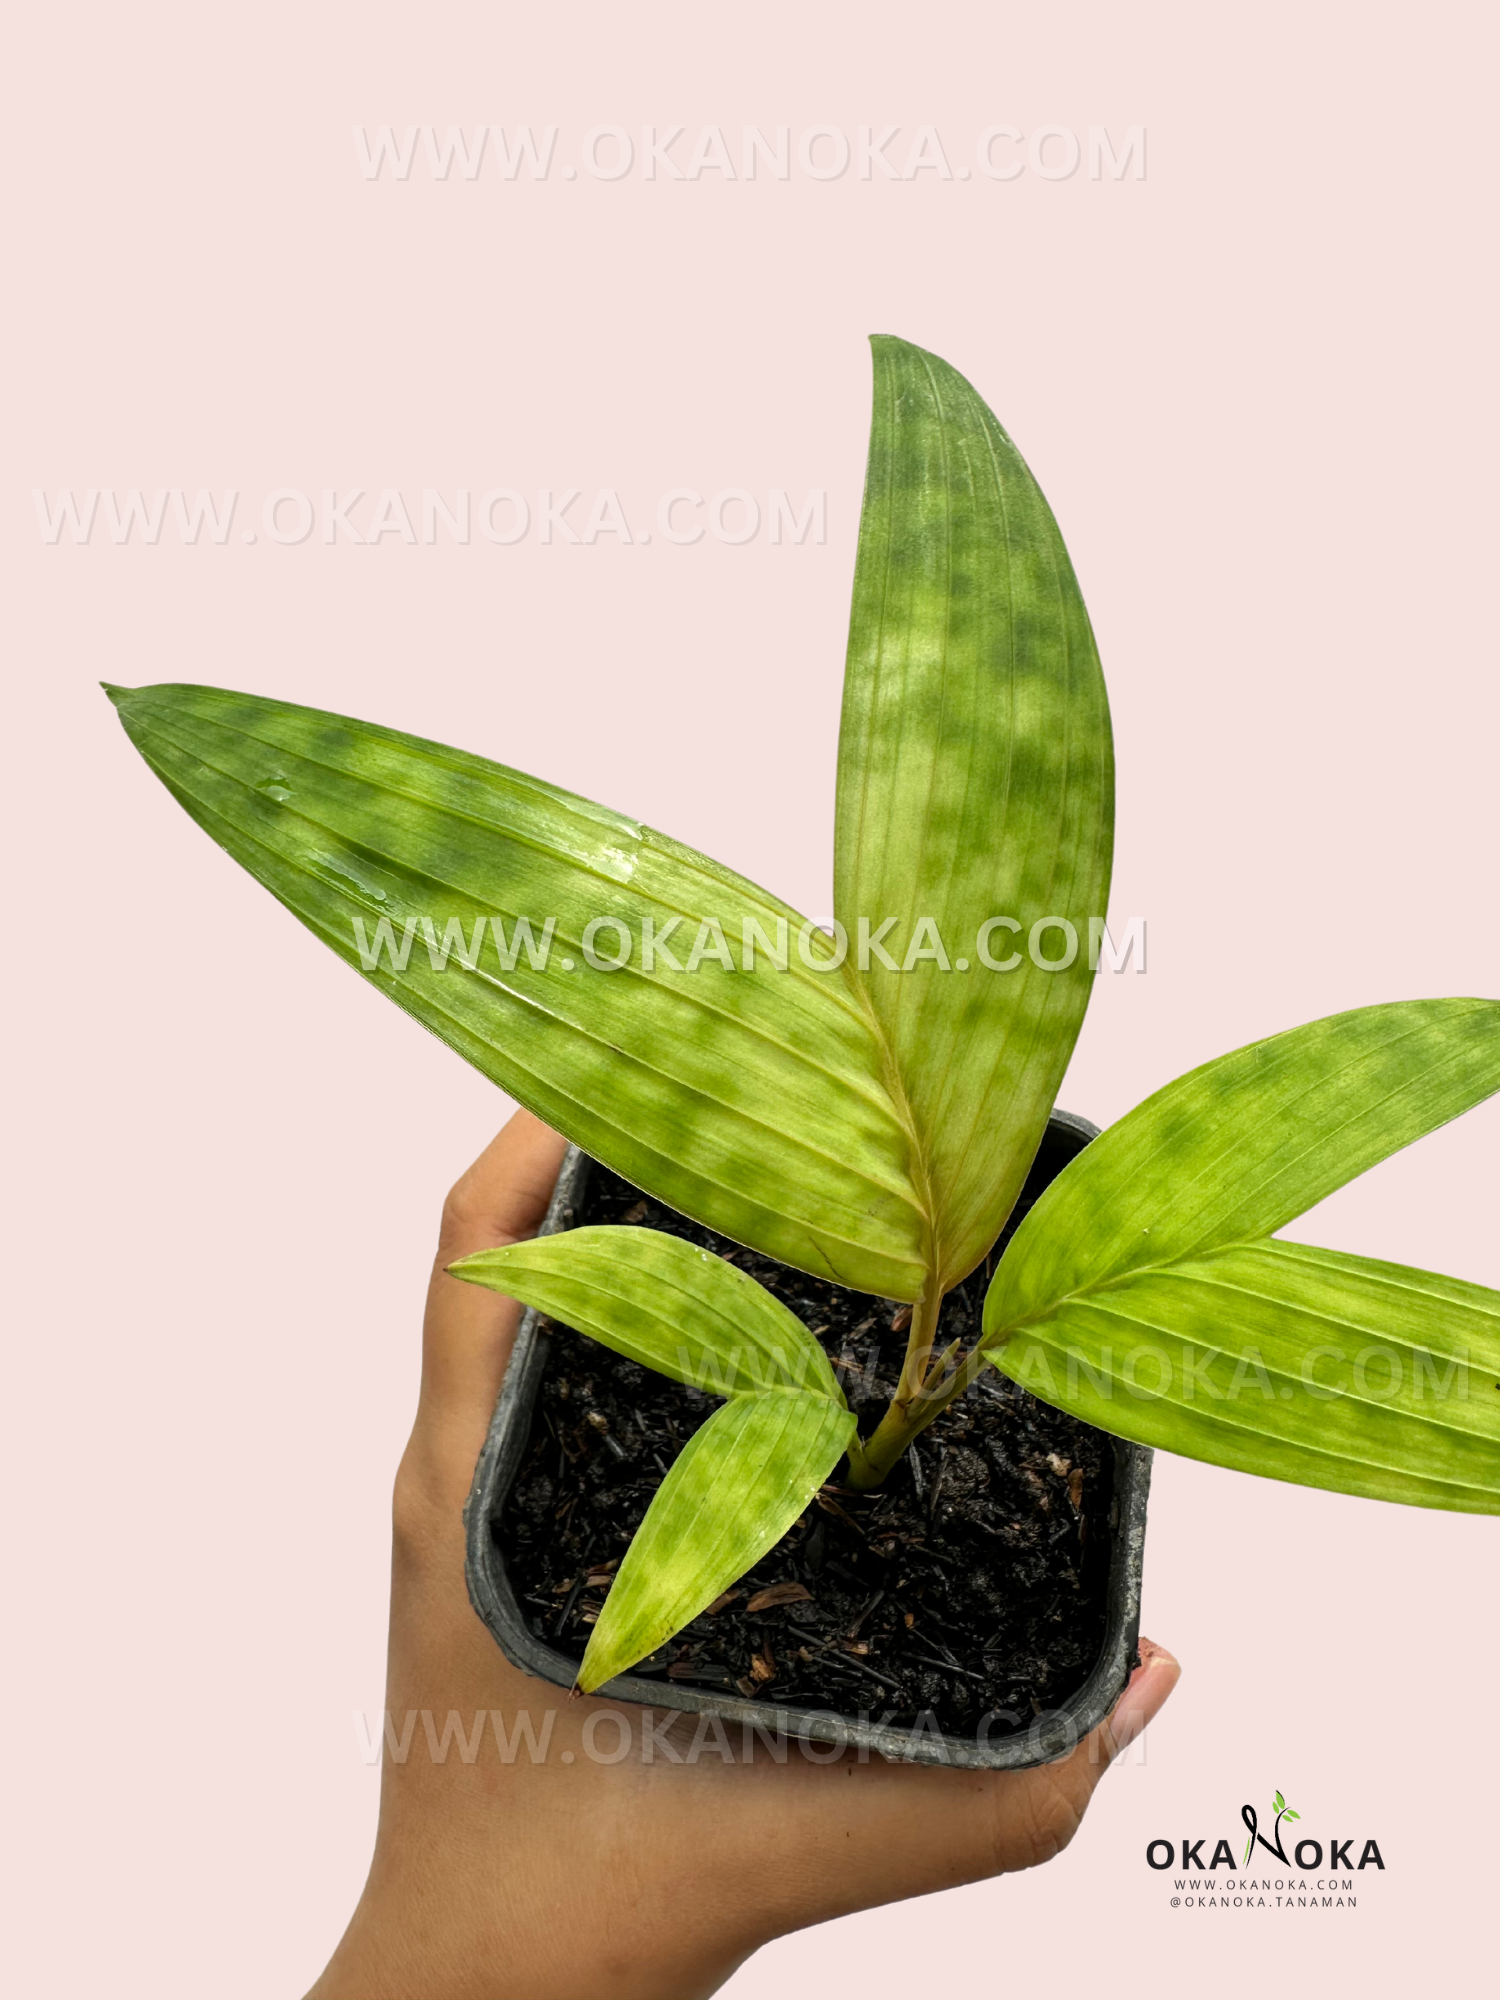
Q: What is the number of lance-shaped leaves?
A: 6